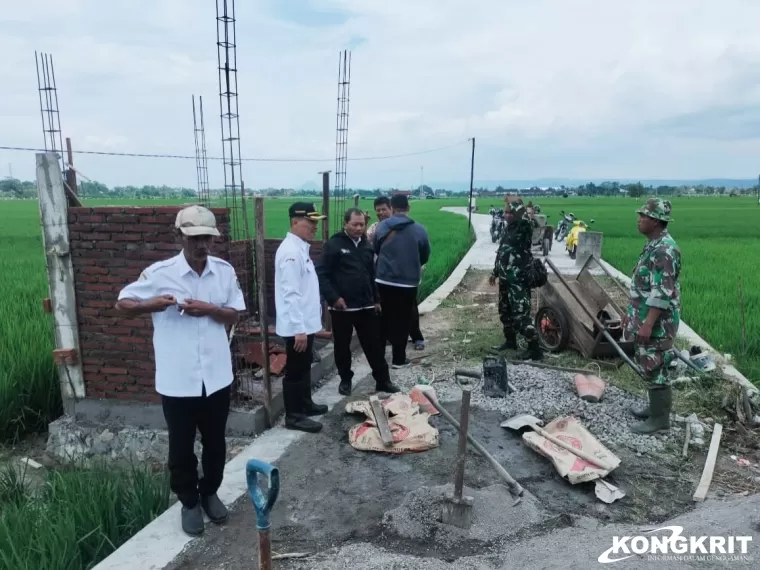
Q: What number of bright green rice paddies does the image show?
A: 2